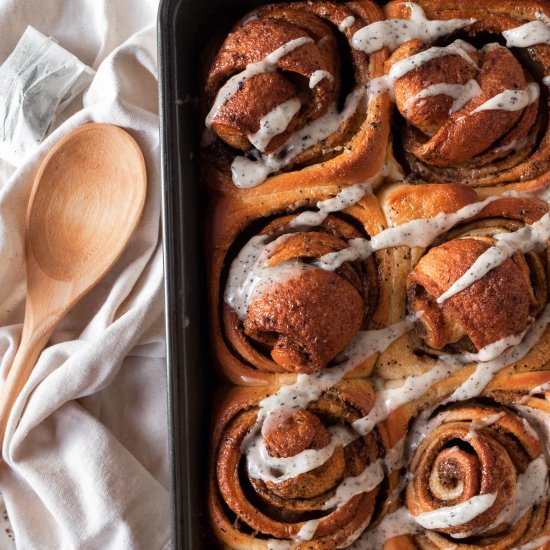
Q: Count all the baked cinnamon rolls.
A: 6